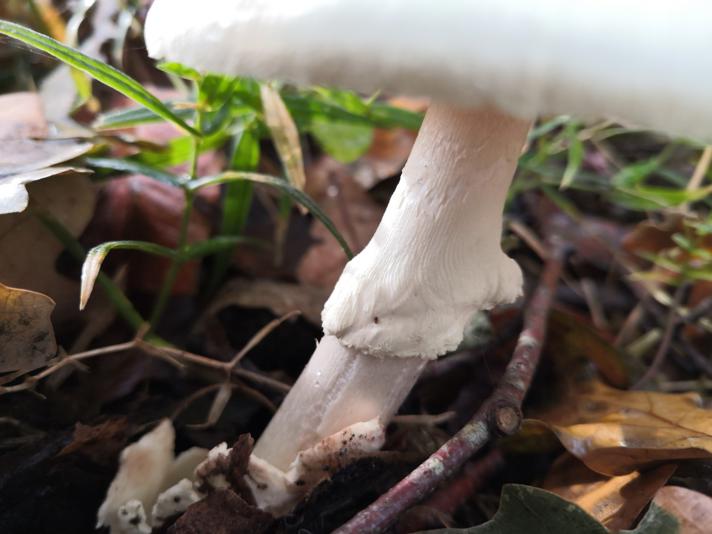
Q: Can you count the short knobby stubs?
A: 1